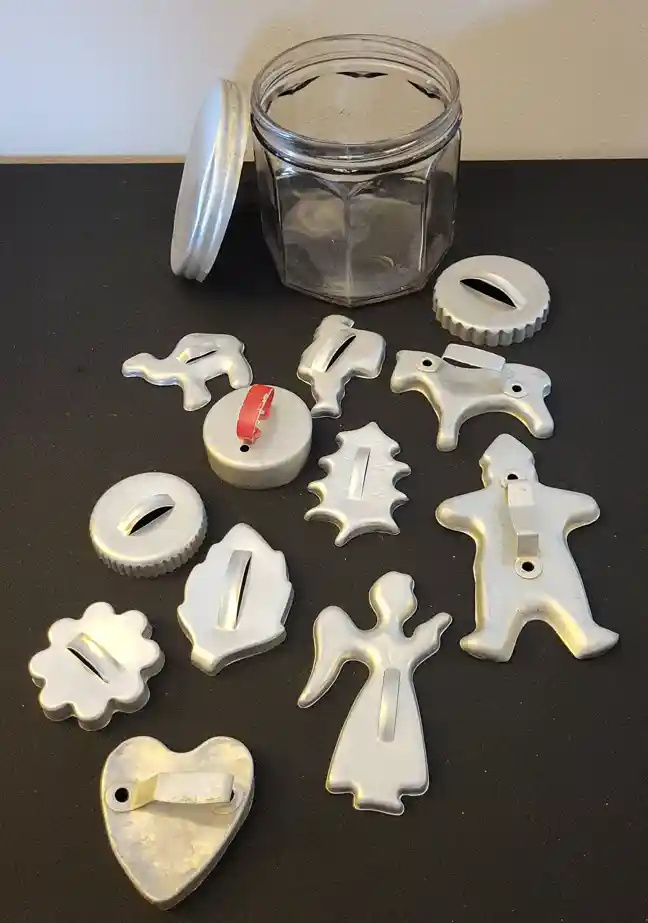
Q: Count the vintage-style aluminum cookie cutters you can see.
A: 12